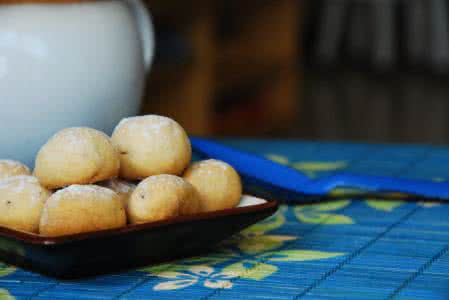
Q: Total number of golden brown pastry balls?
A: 8